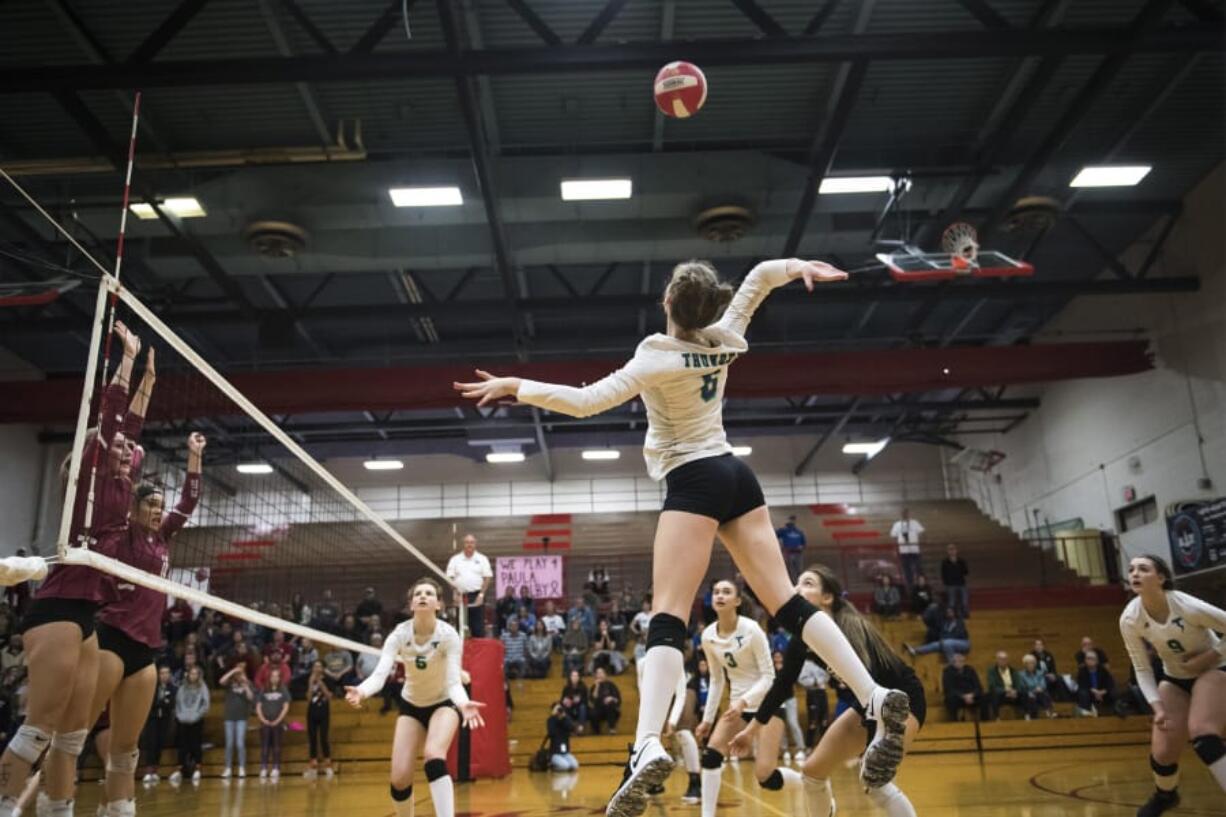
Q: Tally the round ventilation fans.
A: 3